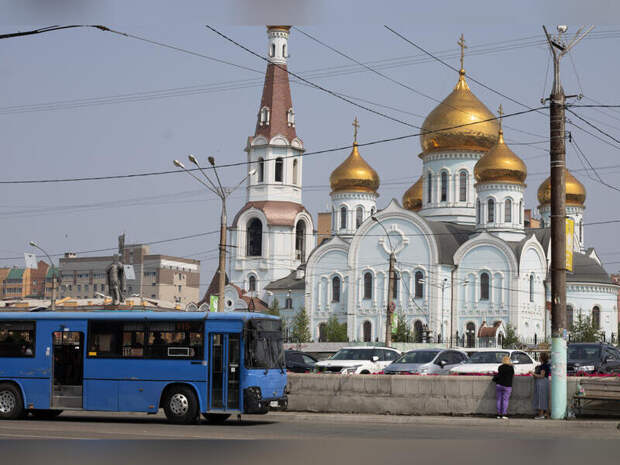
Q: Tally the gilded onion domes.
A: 5